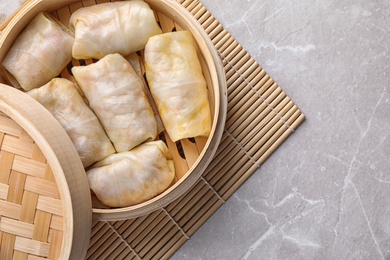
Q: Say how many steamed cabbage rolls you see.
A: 6